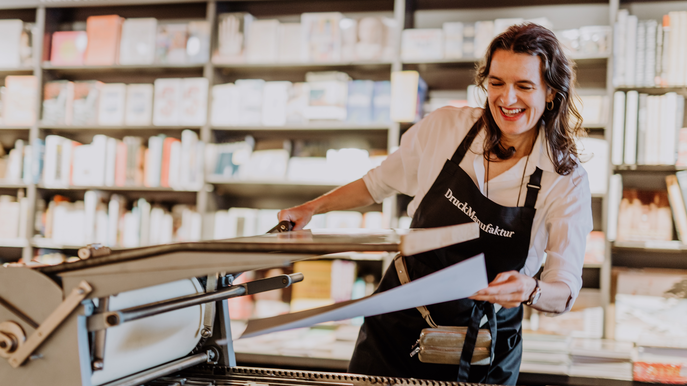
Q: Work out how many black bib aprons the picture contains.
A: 1